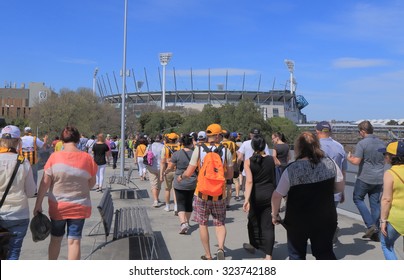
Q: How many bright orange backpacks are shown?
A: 1